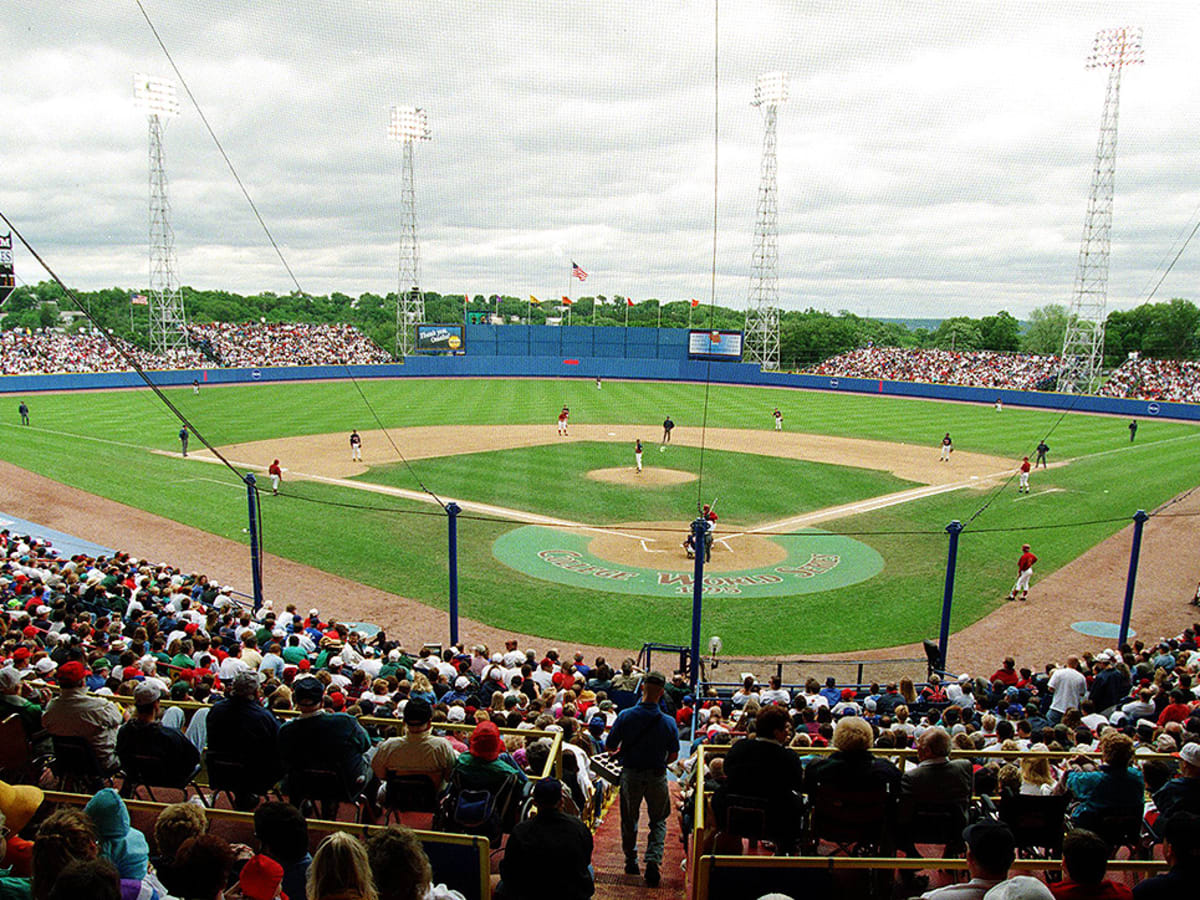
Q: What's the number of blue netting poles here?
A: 5